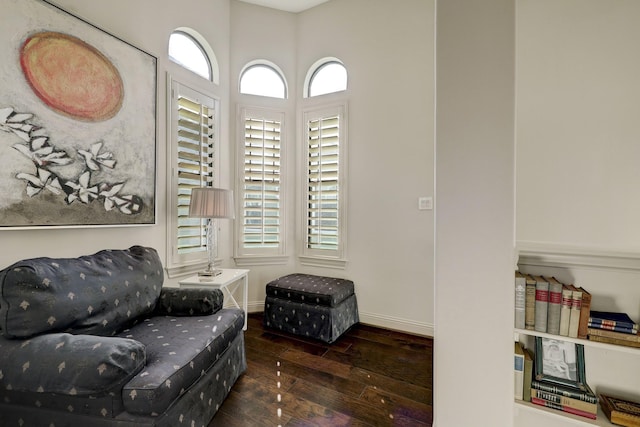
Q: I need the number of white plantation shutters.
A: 3